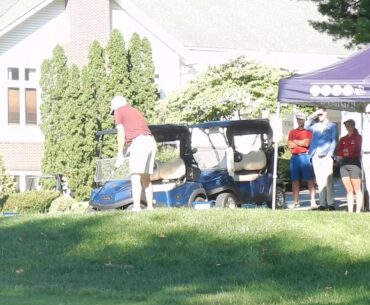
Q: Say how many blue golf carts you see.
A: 2